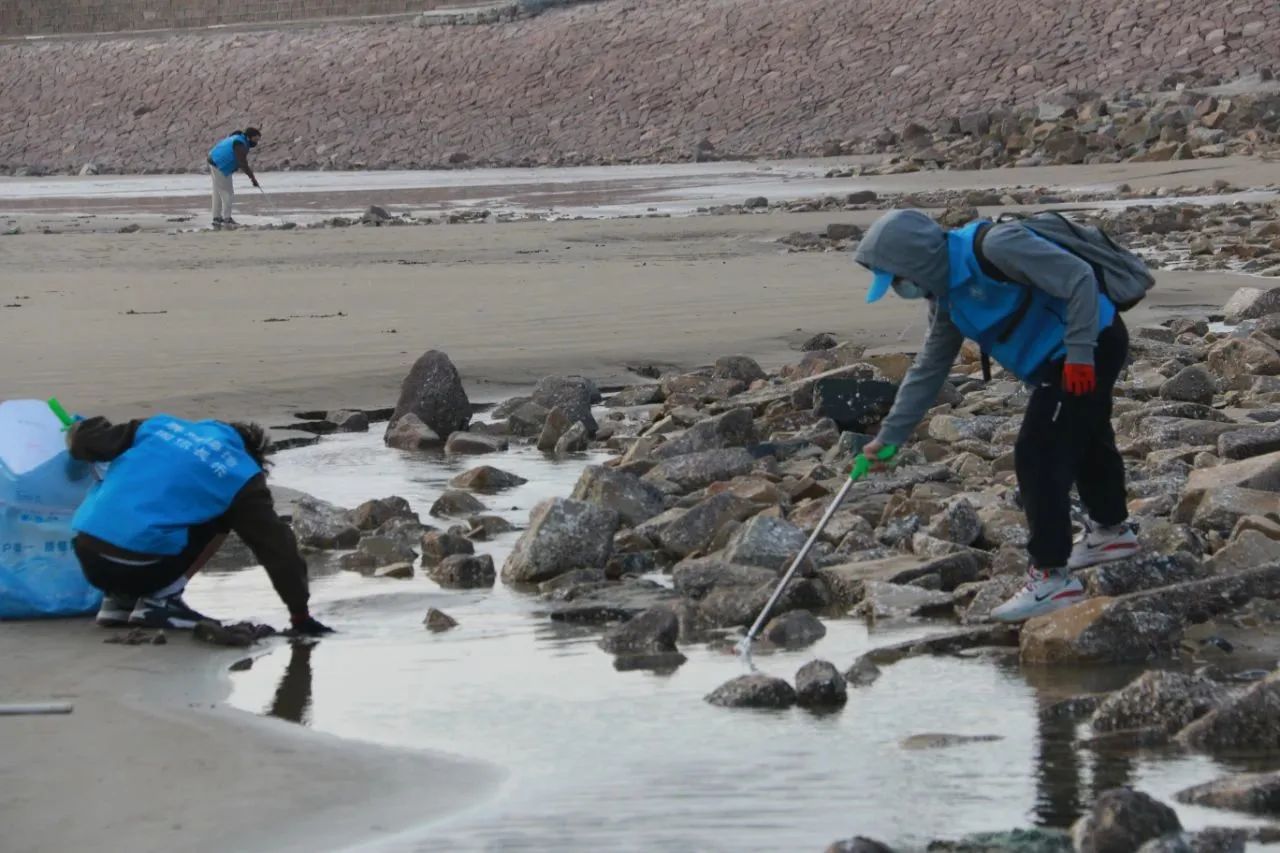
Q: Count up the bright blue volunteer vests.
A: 3